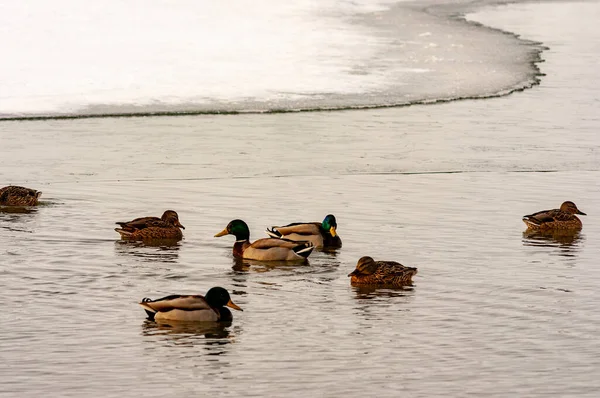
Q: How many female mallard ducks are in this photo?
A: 4